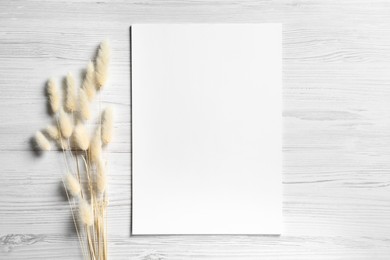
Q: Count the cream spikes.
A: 14